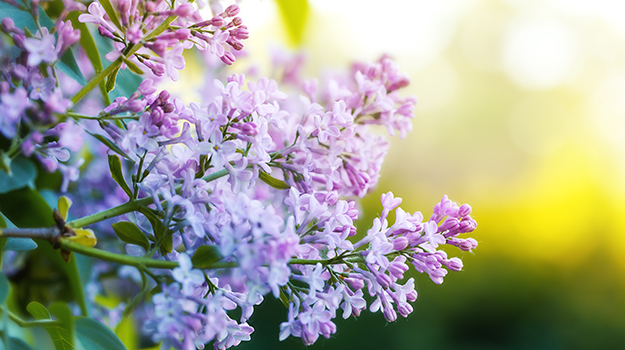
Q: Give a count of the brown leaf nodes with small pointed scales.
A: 1